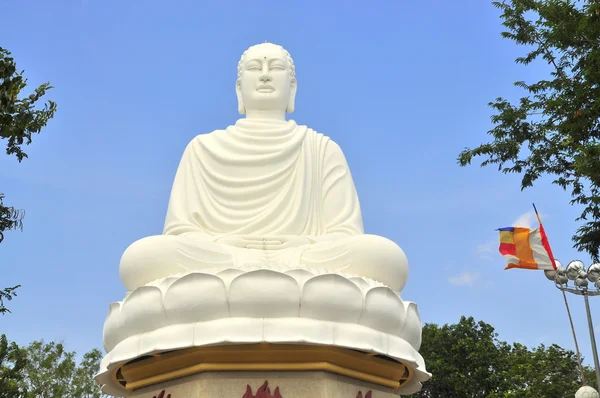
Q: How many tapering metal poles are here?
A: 2